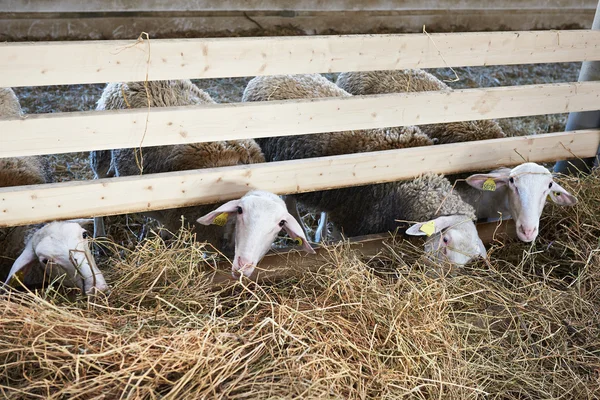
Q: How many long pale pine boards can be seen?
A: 3